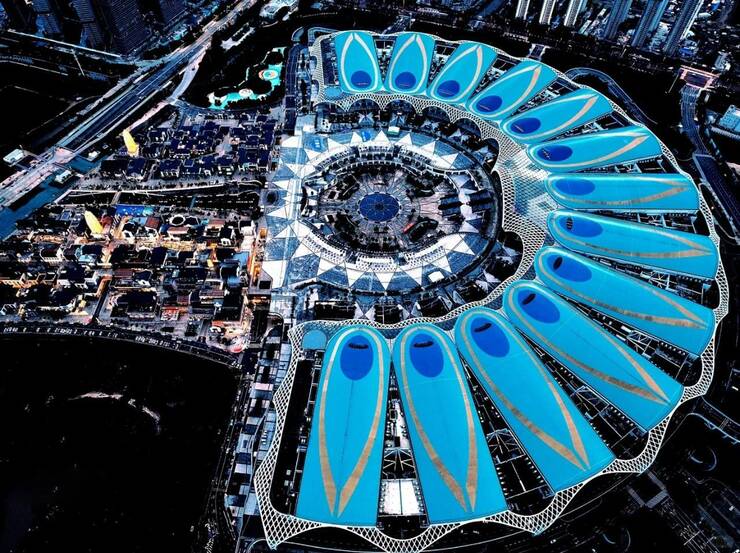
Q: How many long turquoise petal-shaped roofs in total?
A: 13